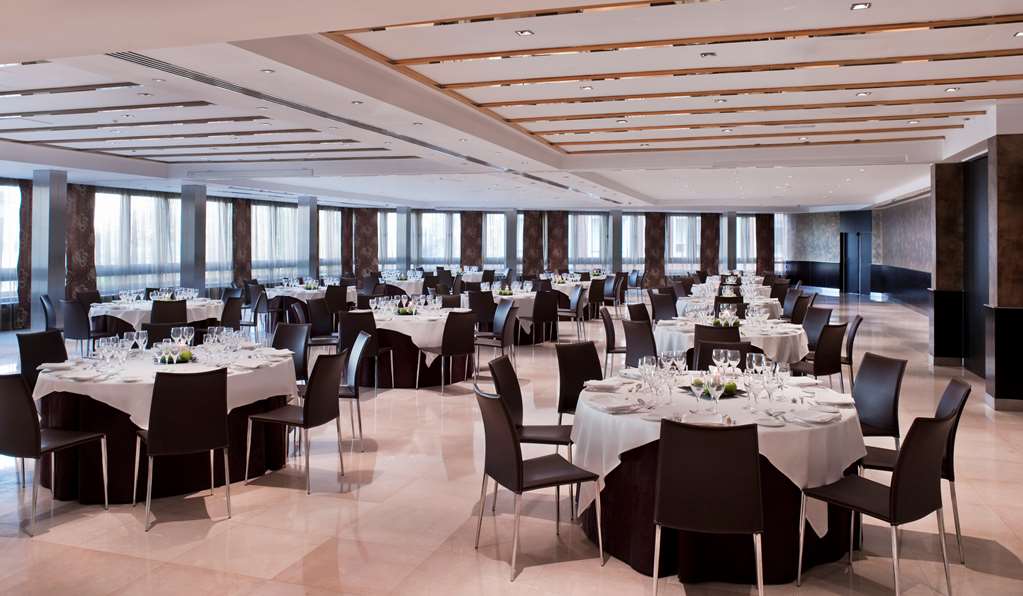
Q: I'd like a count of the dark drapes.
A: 11